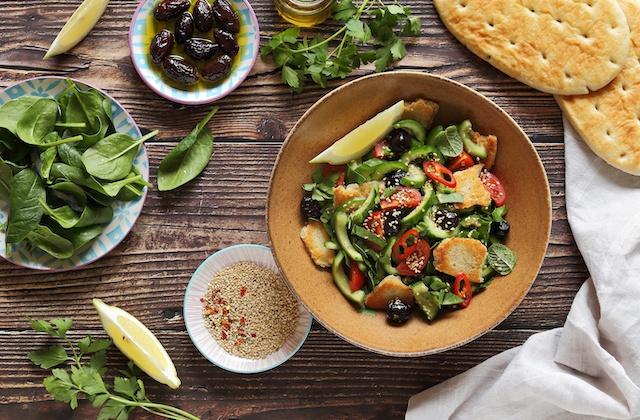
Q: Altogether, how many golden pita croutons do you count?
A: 7